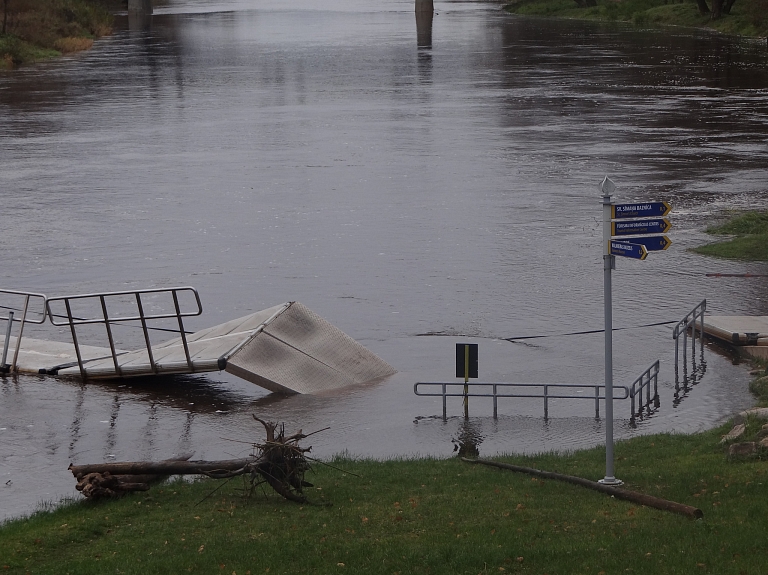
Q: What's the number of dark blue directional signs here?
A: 4